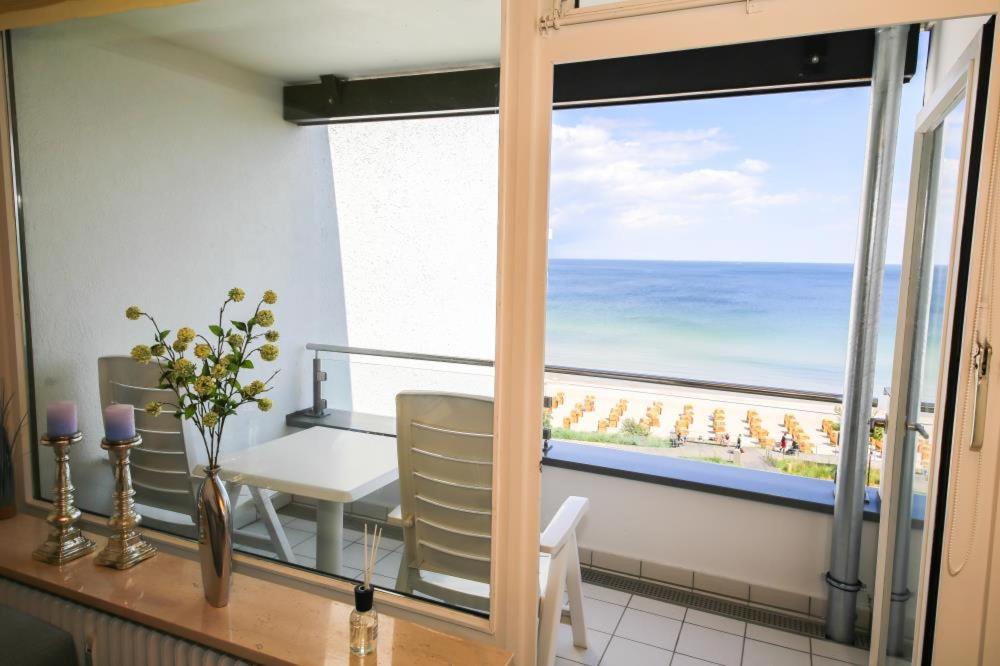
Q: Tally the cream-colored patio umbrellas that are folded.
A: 0